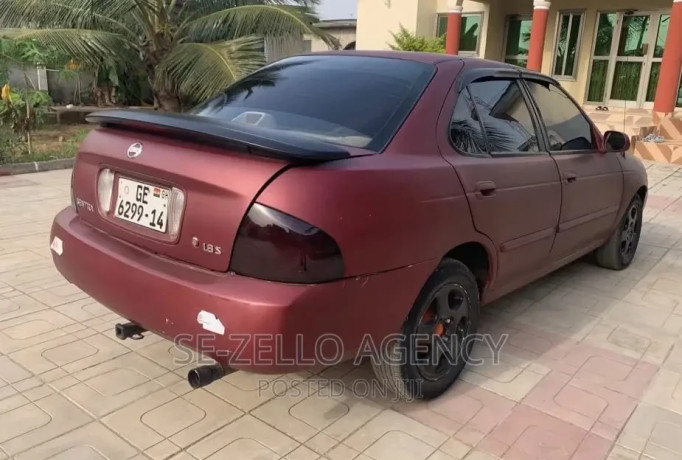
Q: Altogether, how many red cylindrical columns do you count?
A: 3